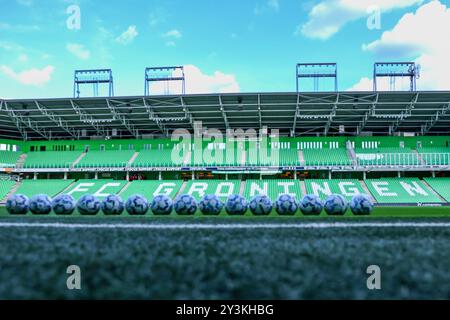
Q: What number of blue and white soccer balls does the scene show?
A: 15